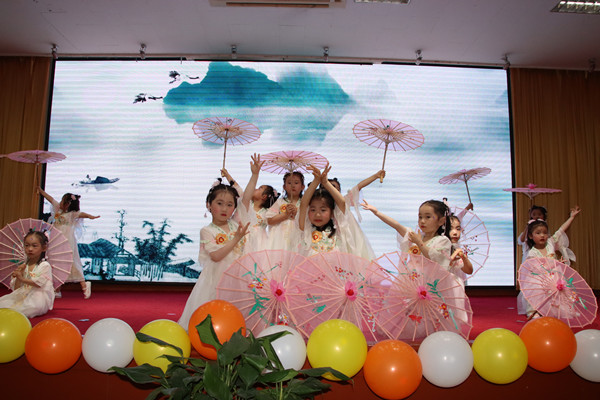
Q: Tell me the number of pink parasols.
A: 12